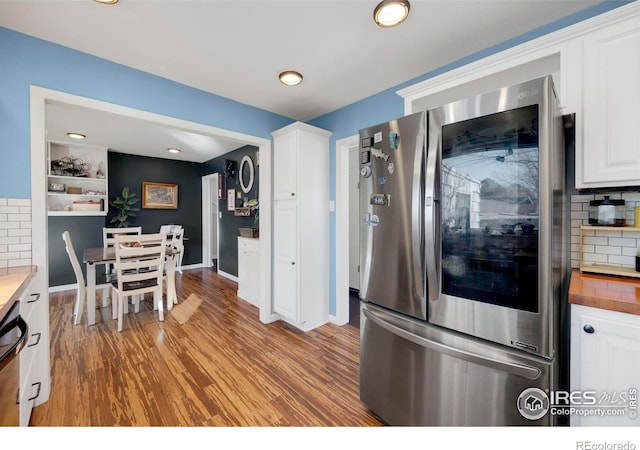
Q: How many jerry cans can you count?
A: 0